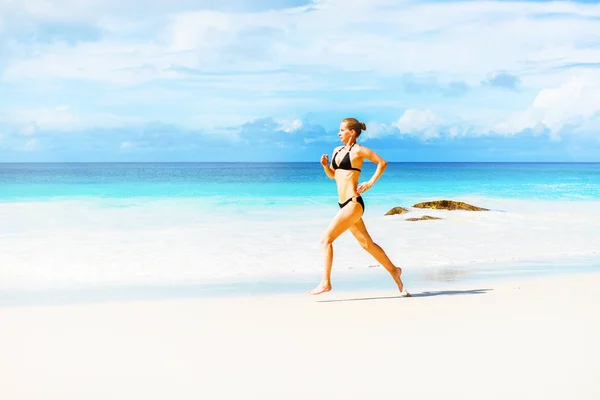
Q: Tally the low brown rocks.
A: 3